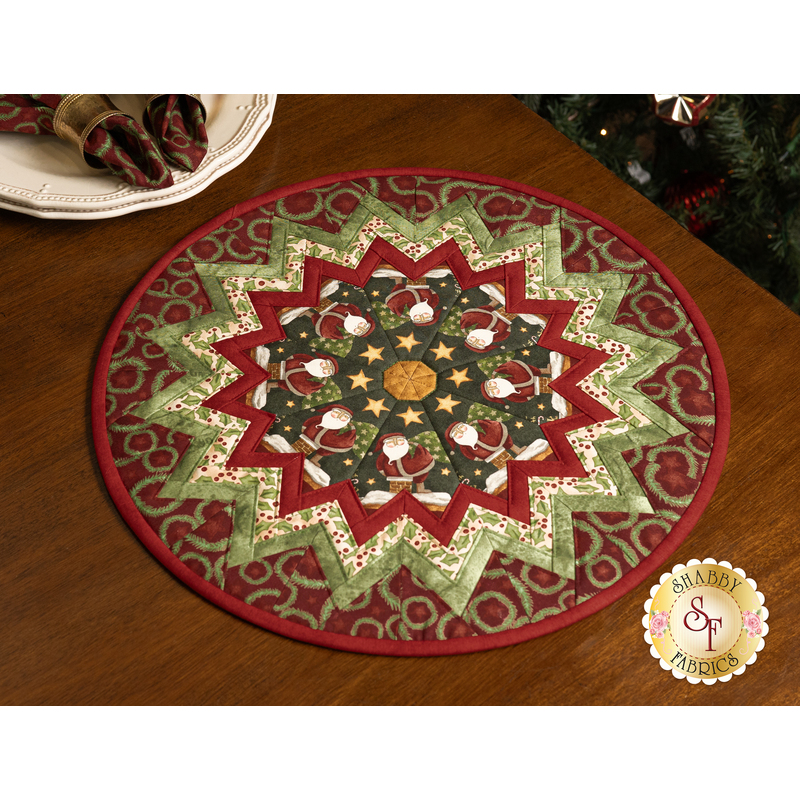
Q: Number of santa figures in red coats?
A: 8